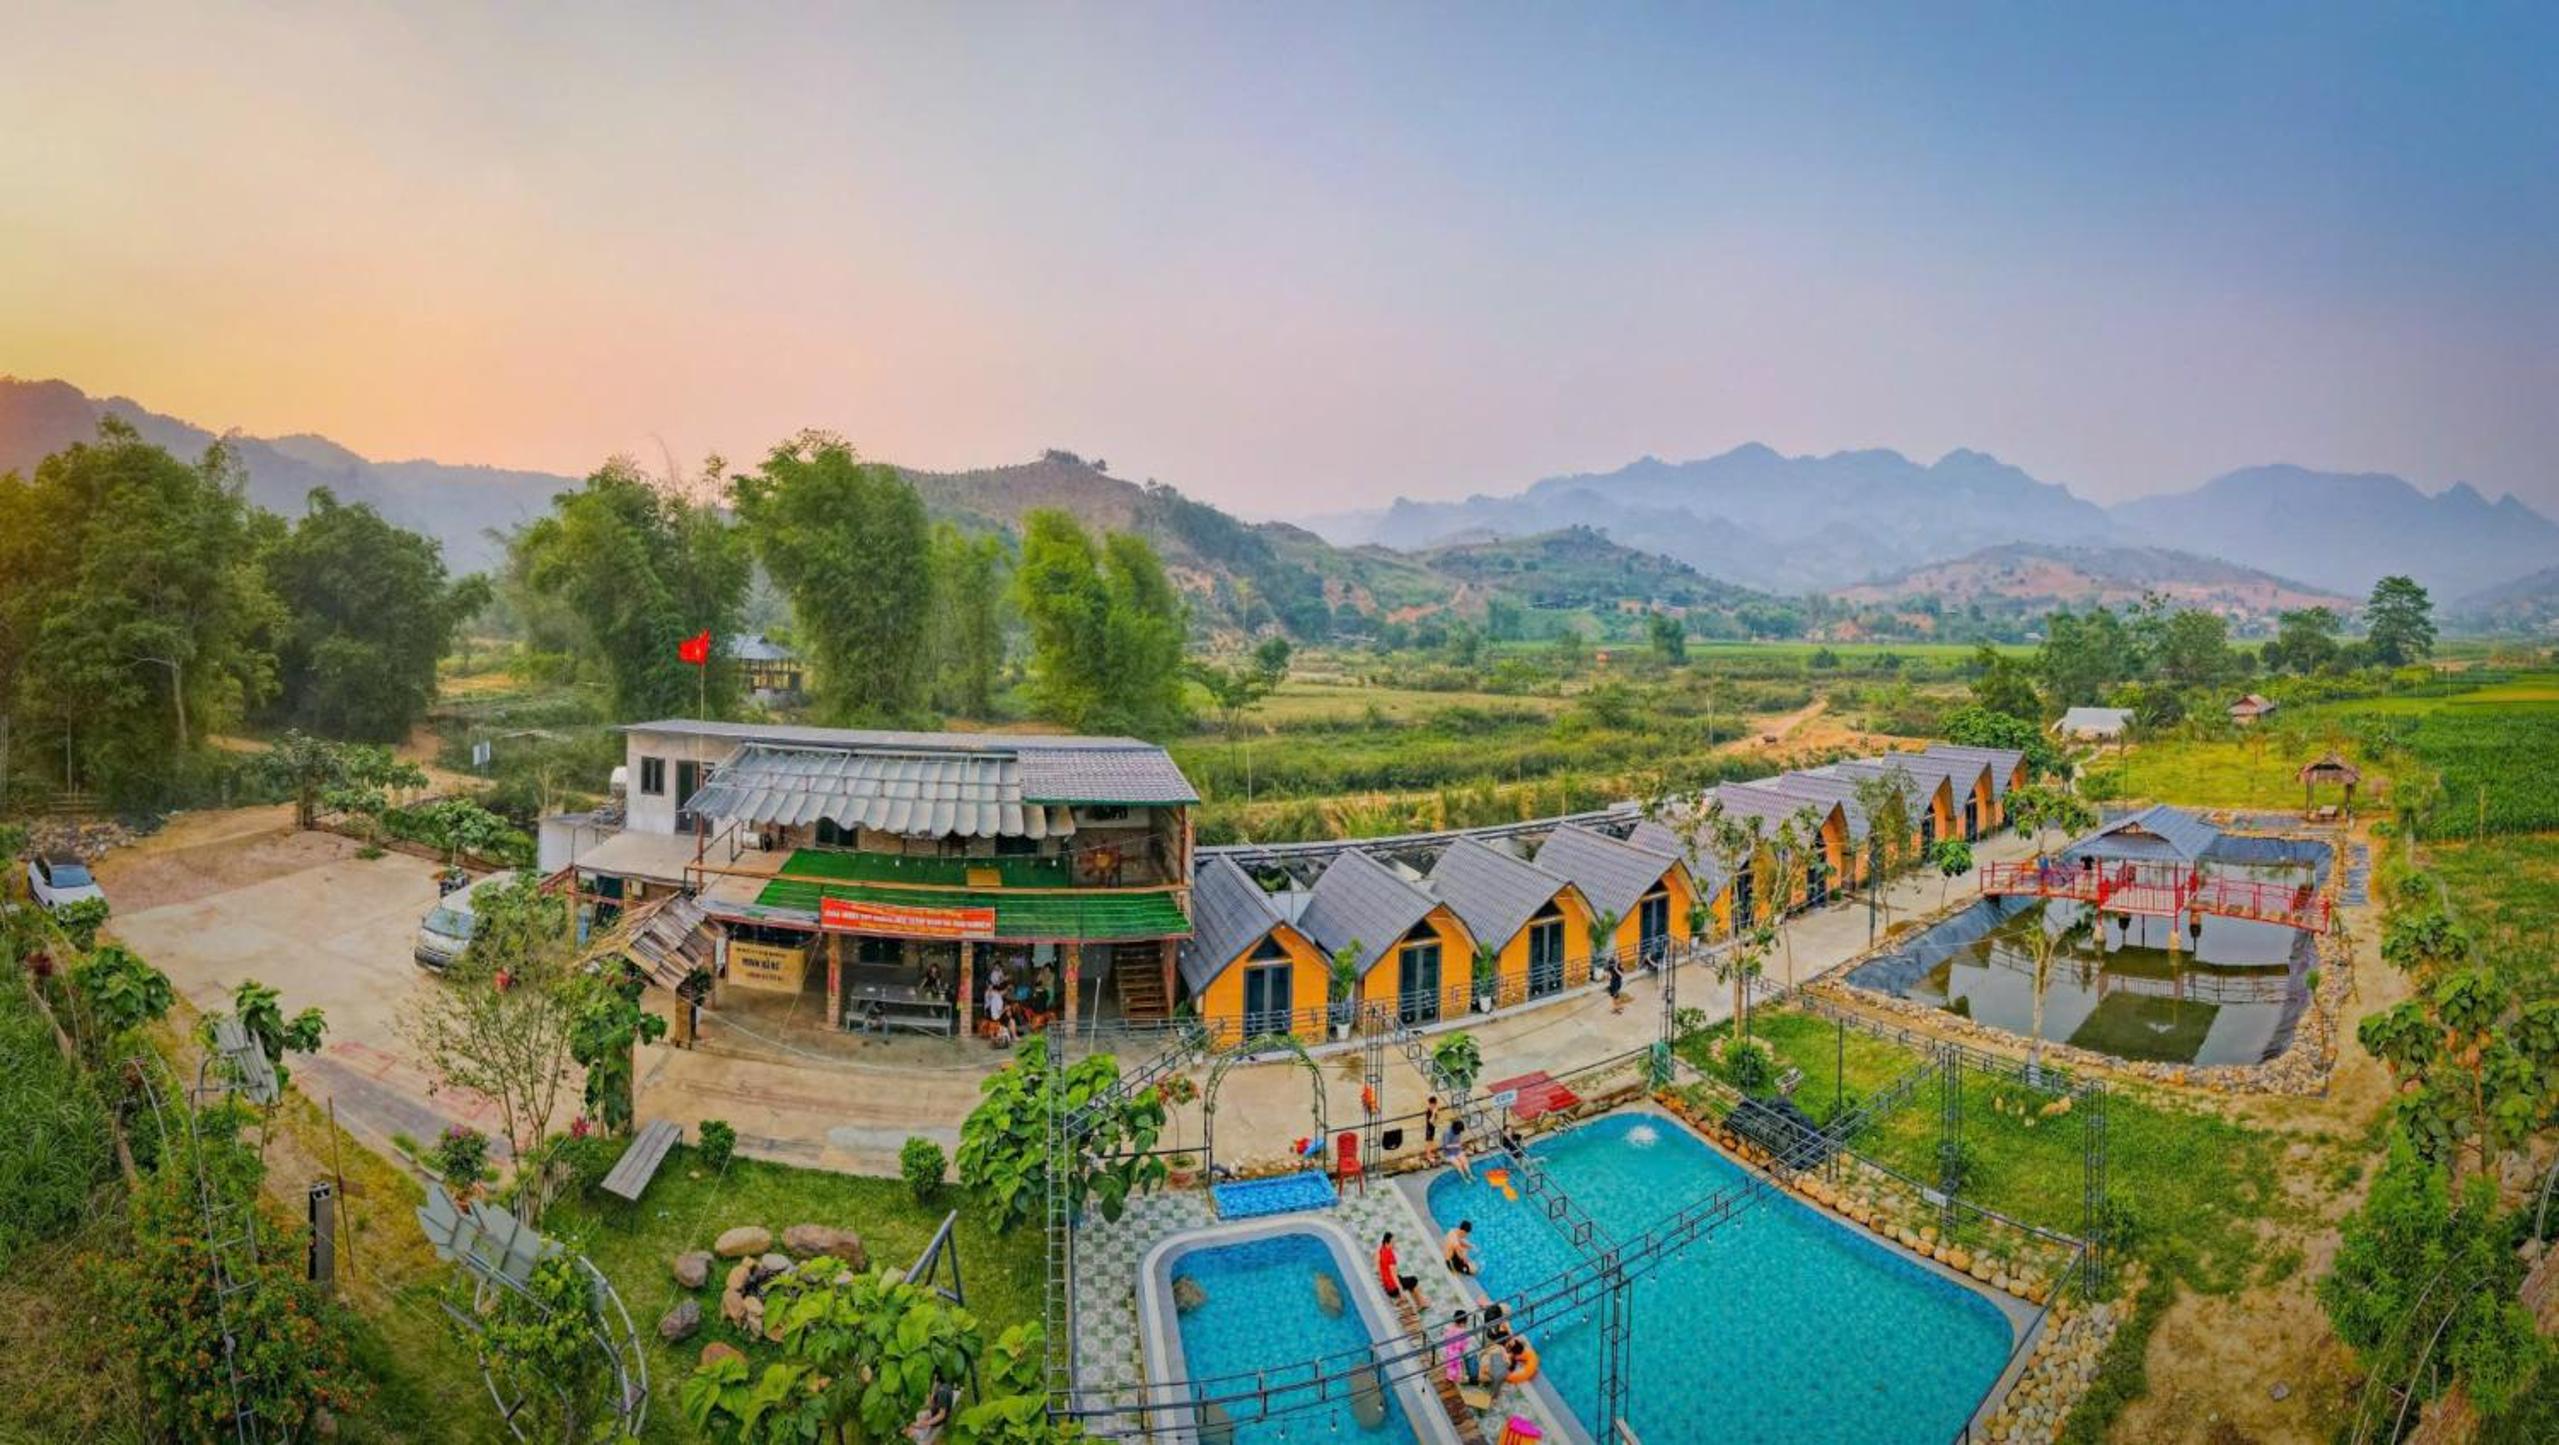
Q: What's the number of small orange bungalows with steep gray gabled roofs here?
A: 10